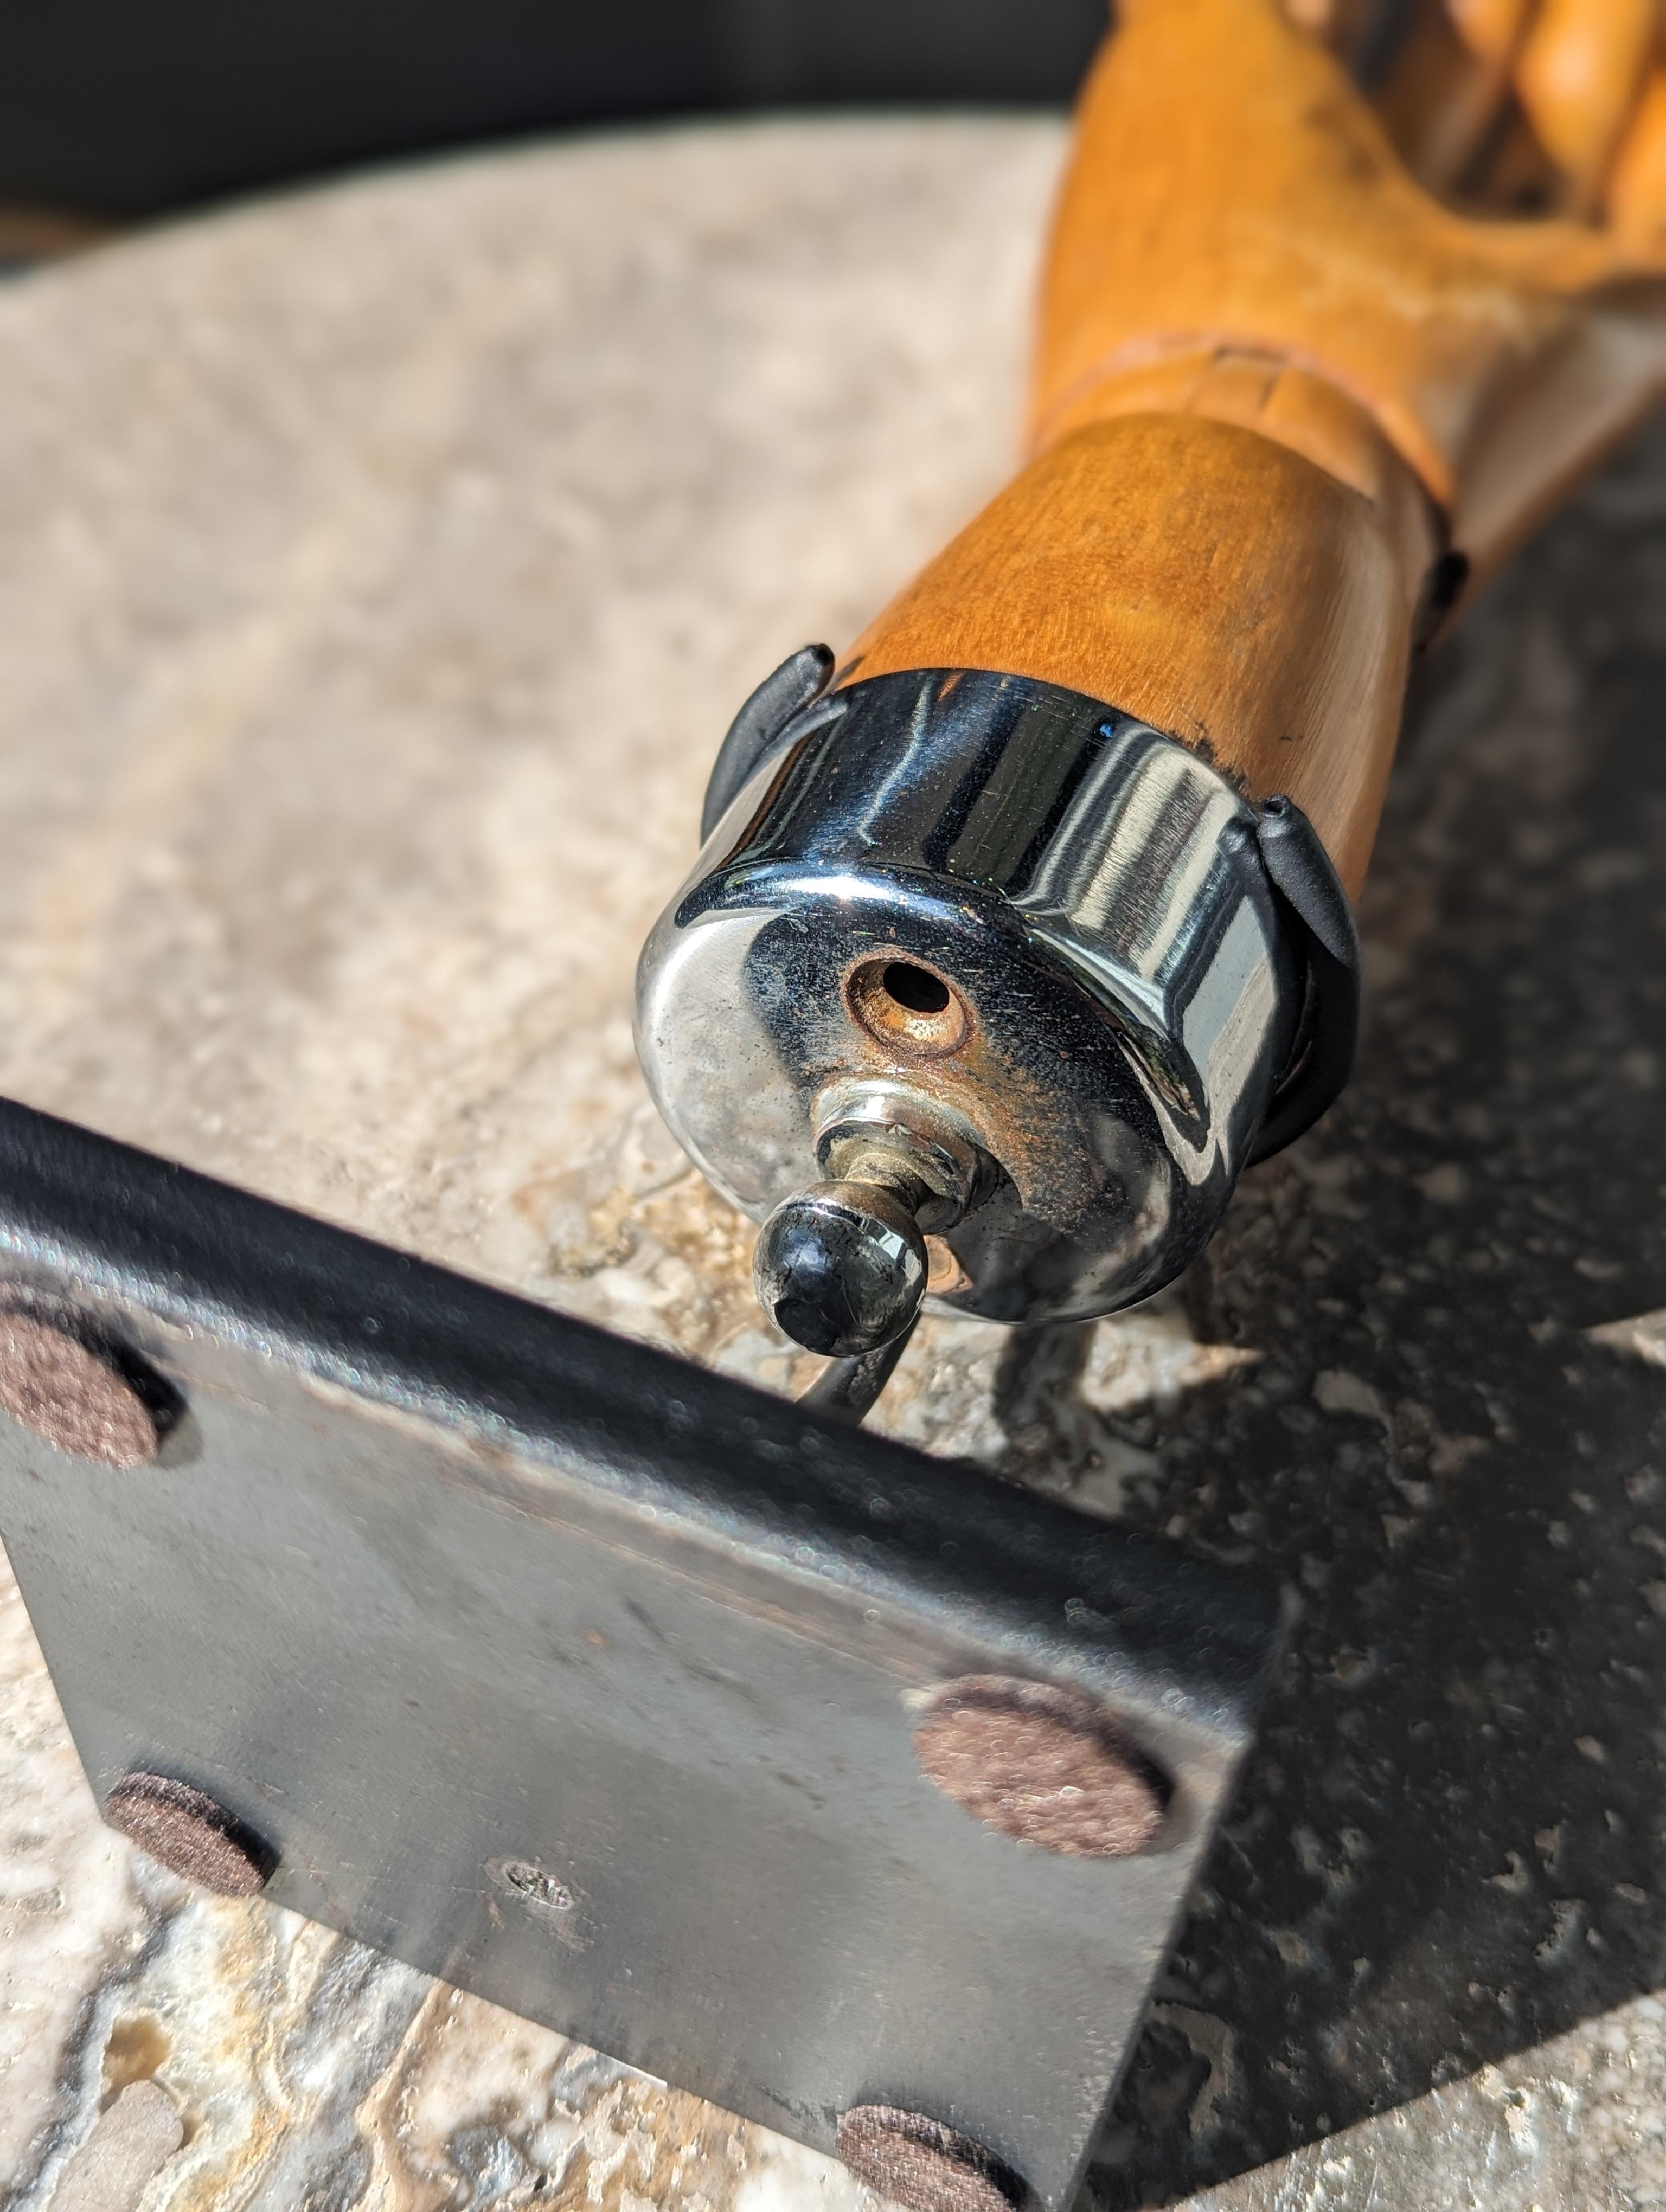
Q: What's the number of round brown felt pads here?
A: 4